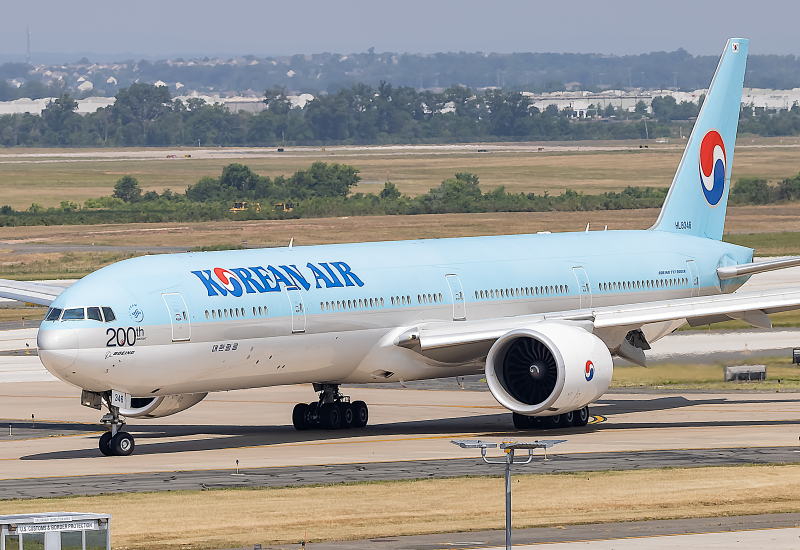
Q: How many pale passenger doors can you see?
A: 5